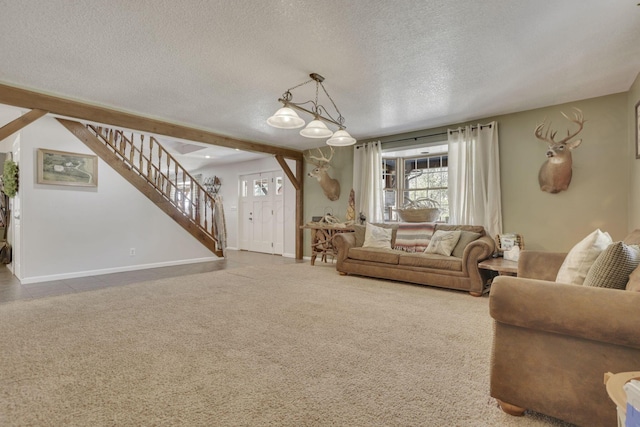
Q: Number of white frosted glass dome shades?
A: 3